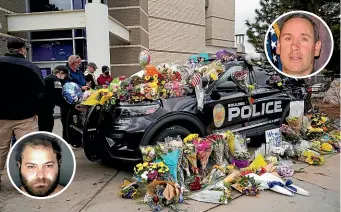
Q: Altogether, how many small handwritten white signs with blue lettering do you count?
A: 1